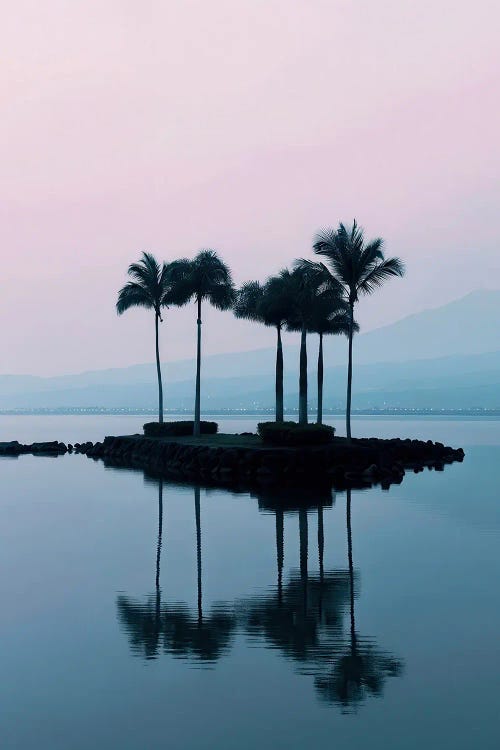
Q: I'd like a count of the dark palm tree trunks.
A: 6